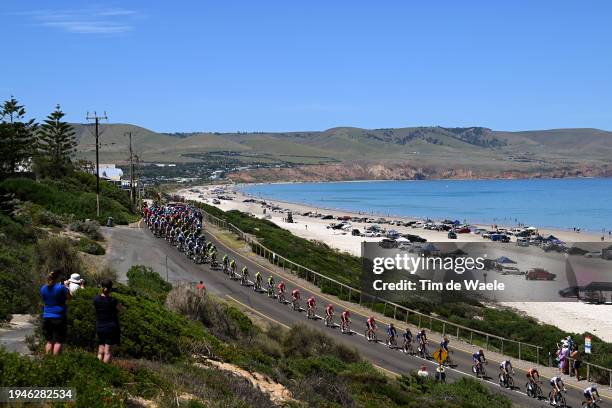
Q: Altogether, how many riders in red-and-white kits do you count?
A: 6